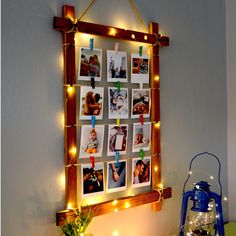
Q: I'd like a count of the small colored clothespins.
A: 12